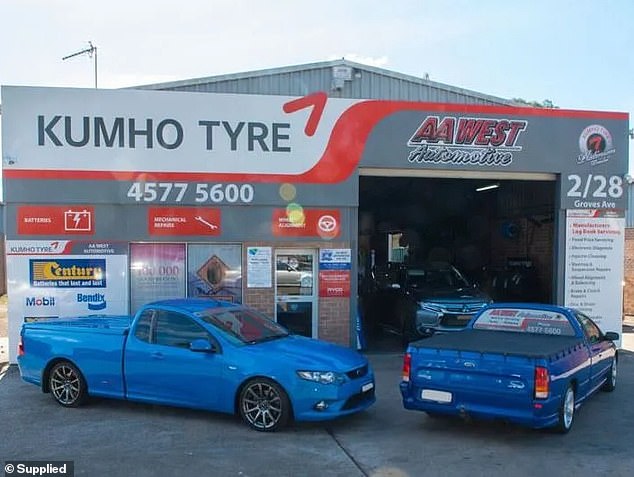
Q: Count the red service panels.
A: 3